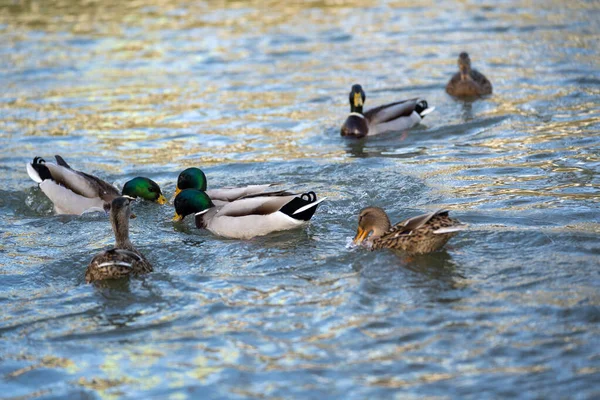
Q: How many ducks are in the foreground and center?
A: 5